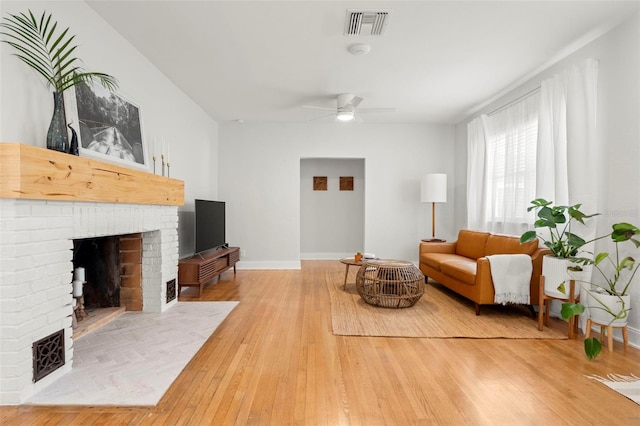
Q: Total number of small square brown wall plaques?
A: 2